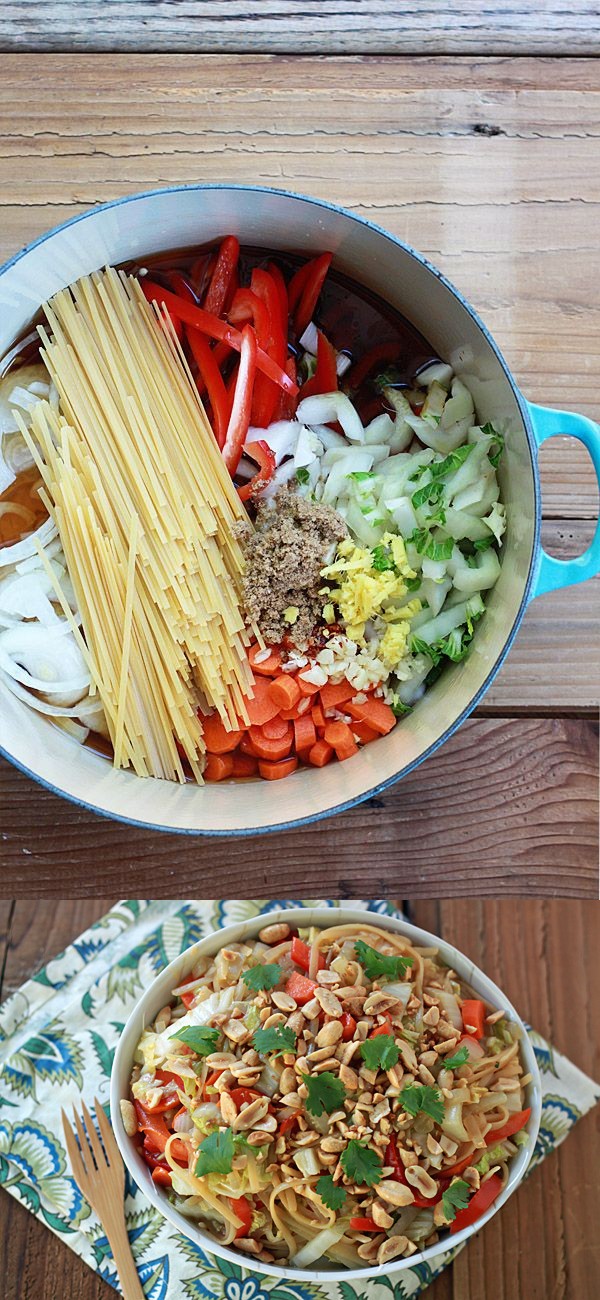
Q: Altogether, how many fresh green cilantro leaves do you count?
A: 12